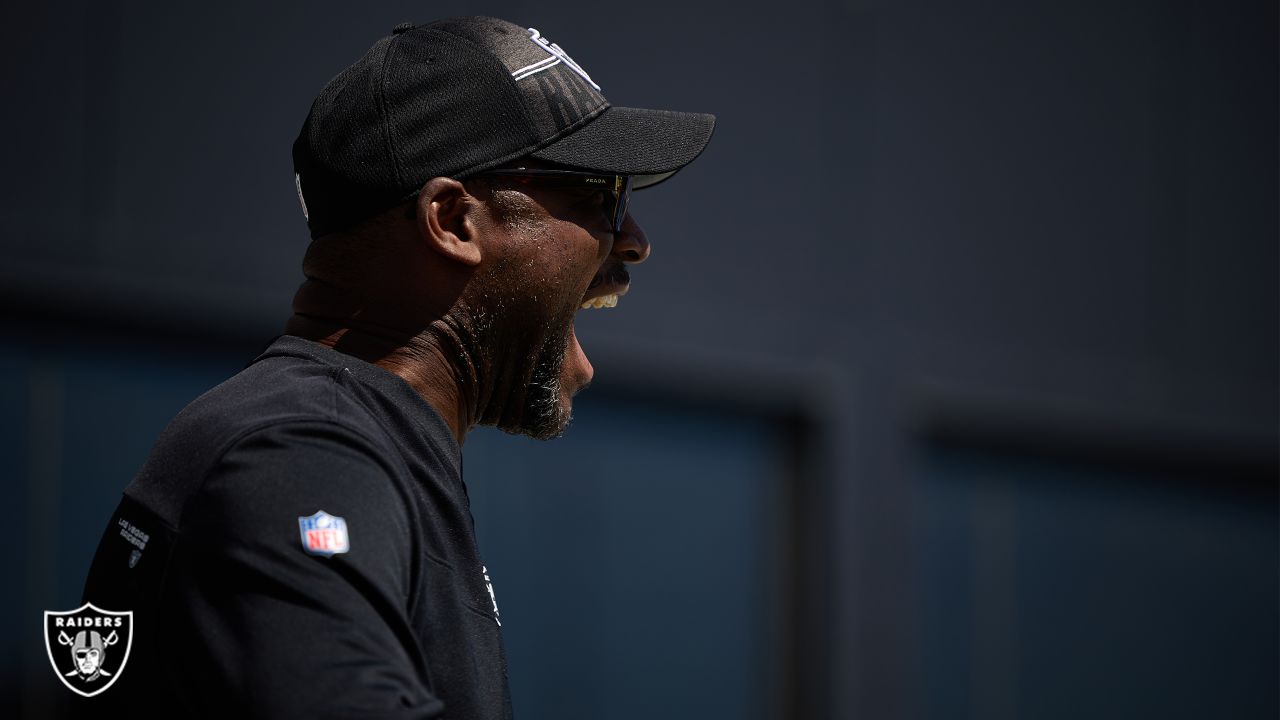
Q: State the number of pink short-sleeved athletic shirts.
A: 0